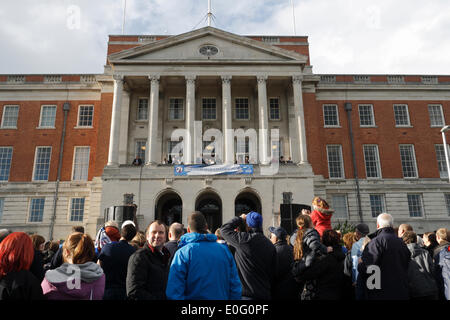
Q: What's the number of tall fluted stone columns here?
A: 6